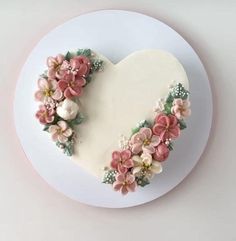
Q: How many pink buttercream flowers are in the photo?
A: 12